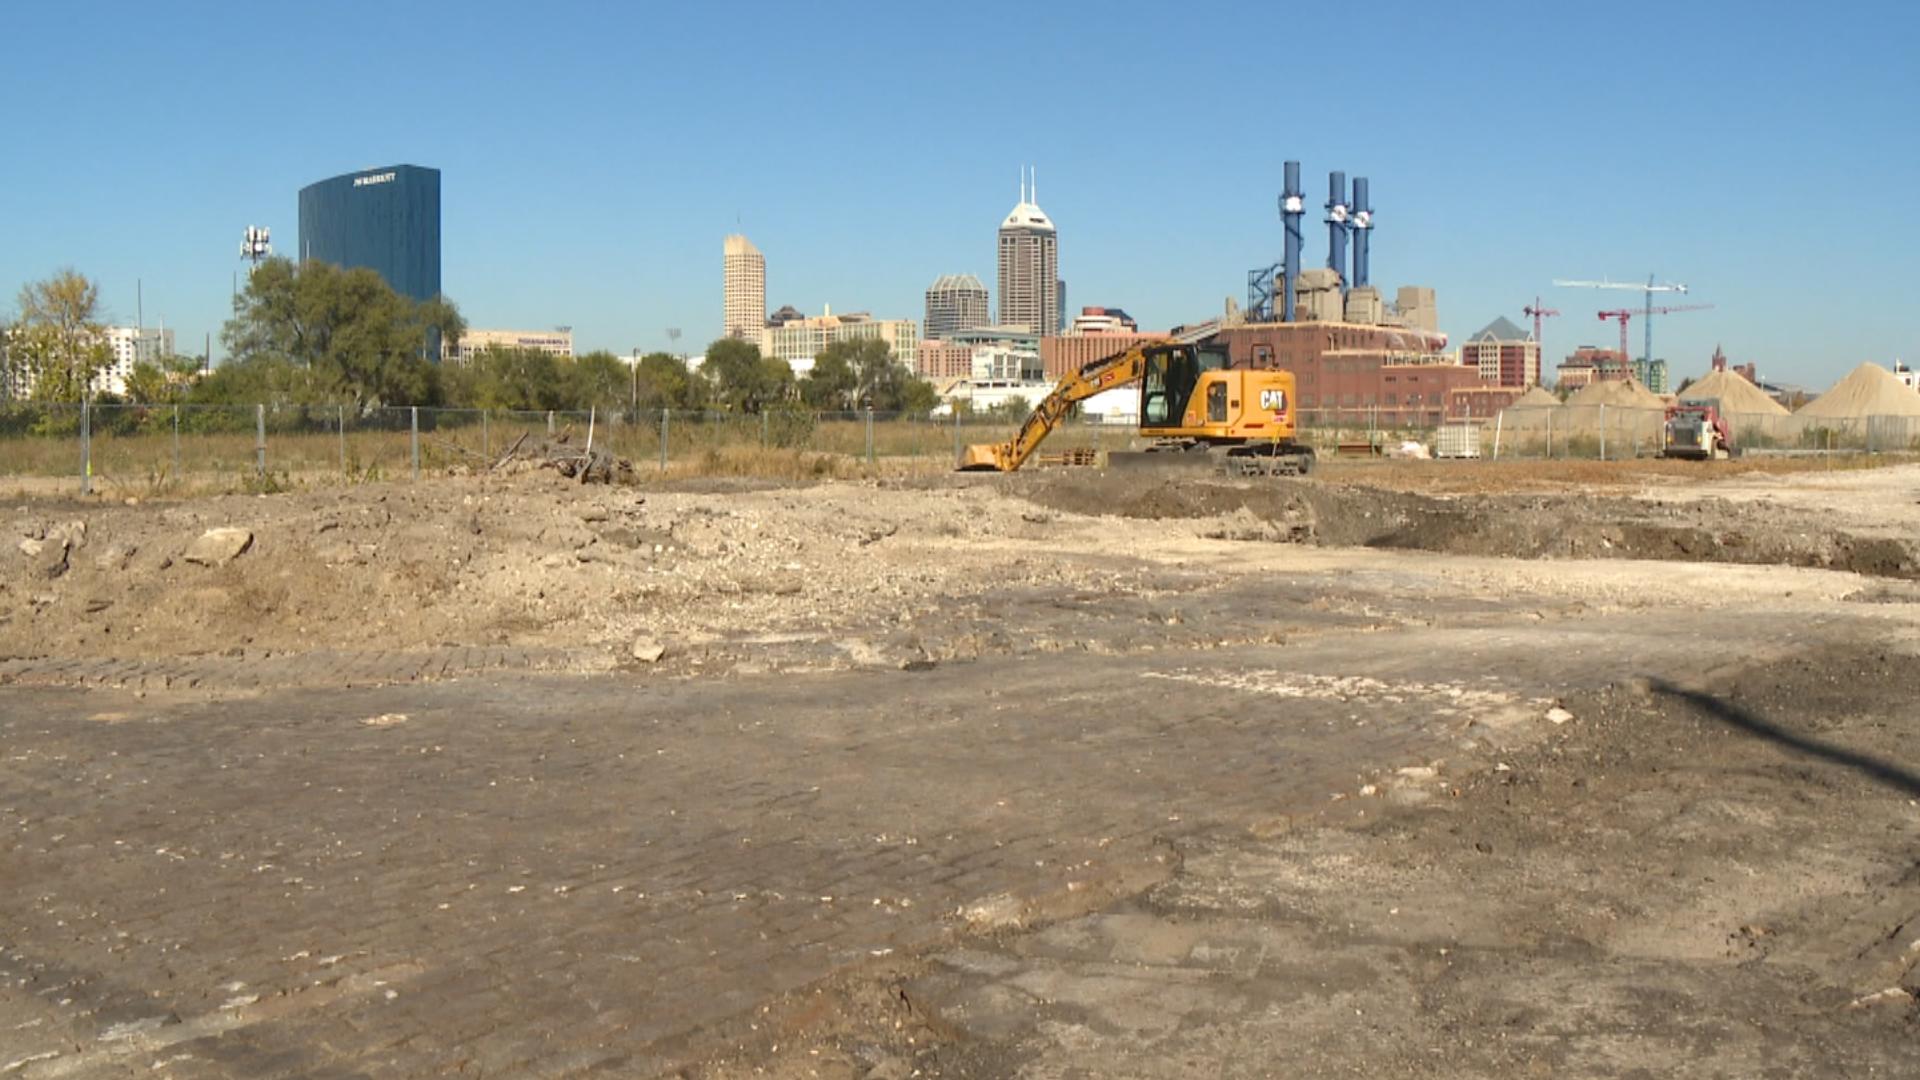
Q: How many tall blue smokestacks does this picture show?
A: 3